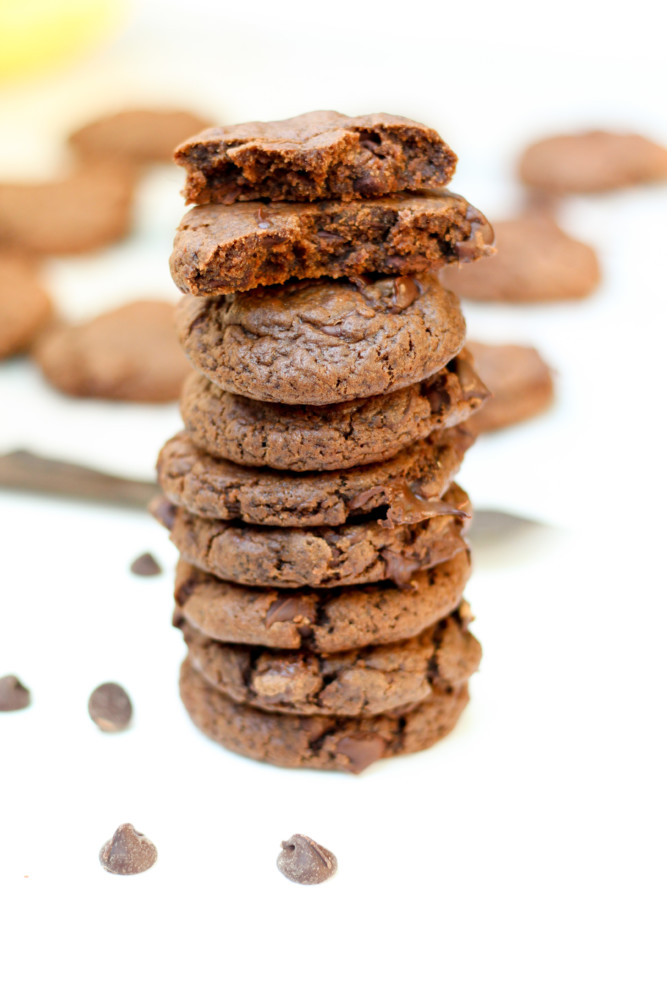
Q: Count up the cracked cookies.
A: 2